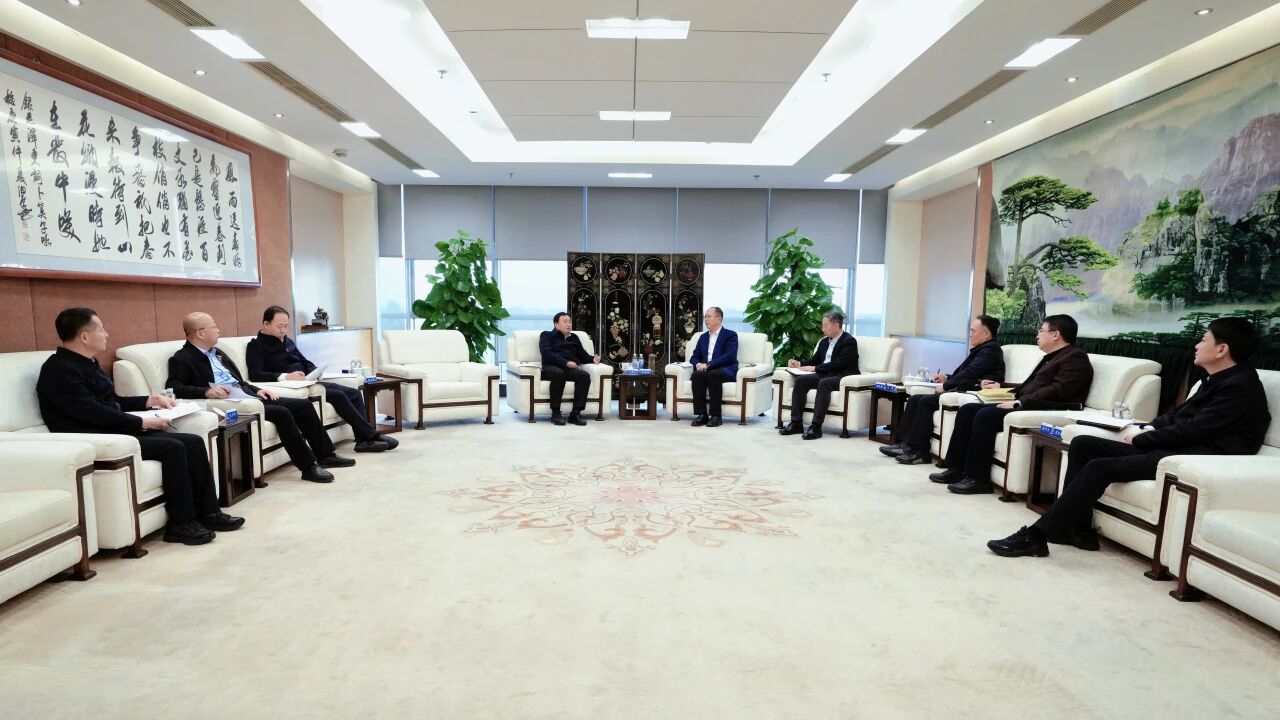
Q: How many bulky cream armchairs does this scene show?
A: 12